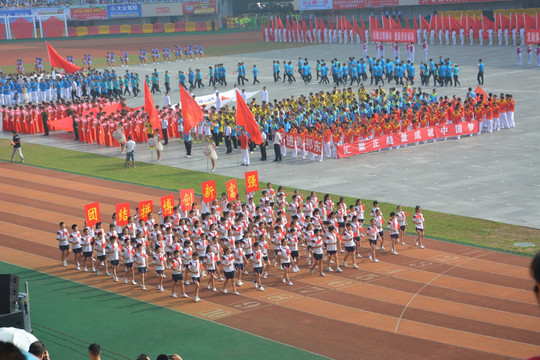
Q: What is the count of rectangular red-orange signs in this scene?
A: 8